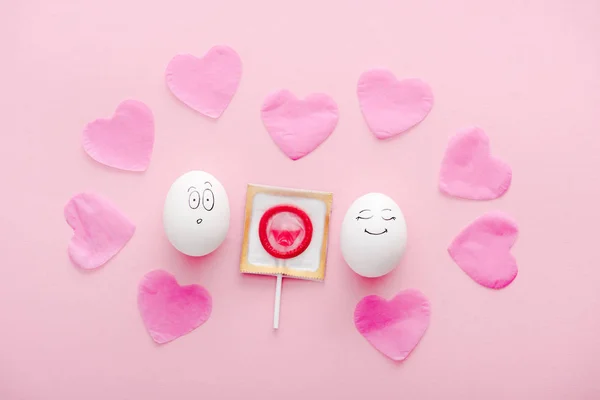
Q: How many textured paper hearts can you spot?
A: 9